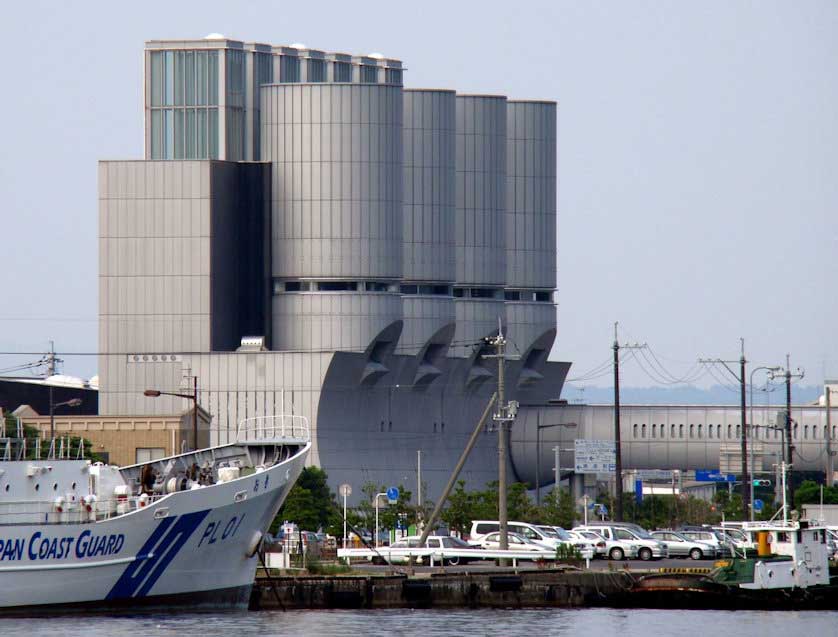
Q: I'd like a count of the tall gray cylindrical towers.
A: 4